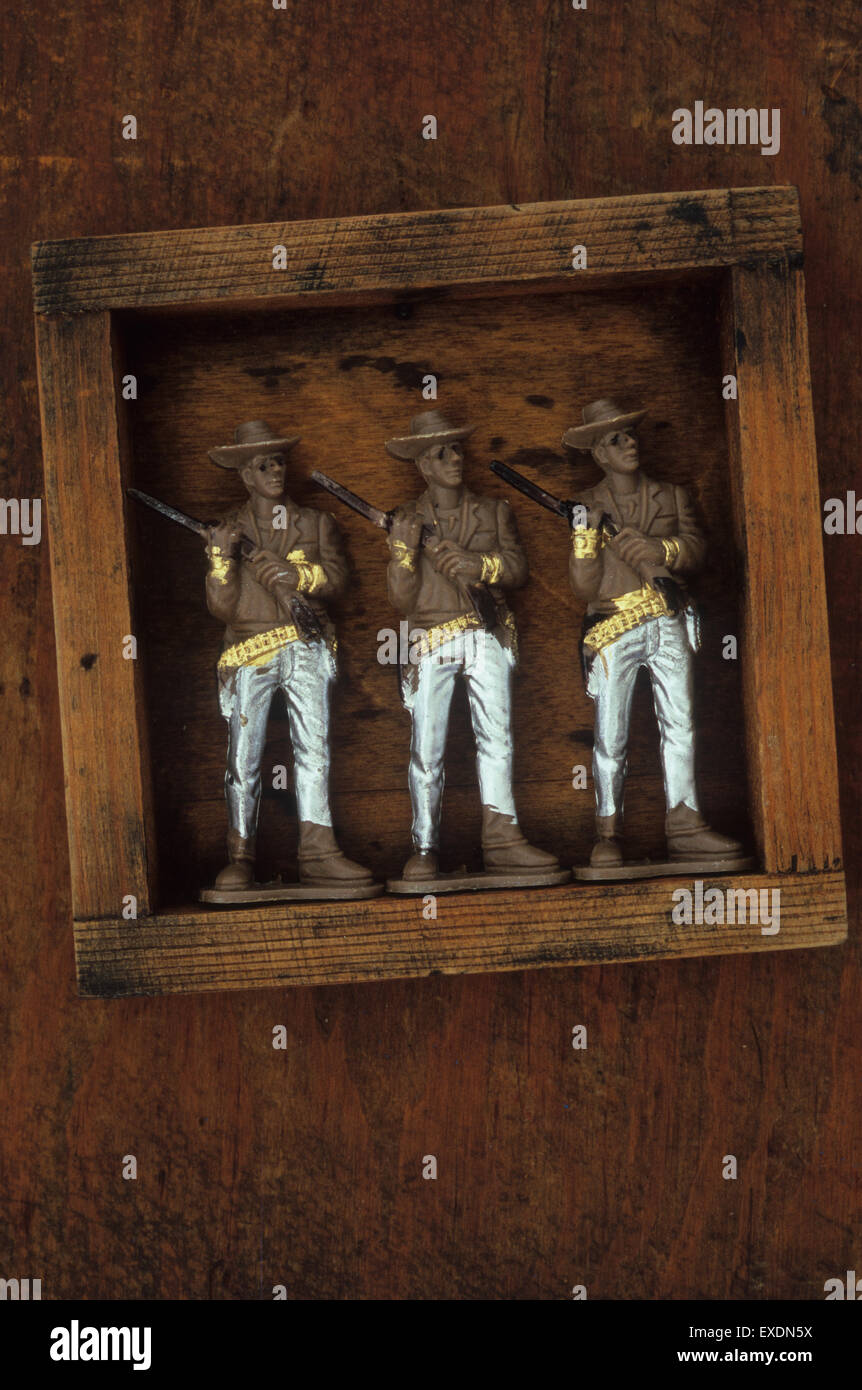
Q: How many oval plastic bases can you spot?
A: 3